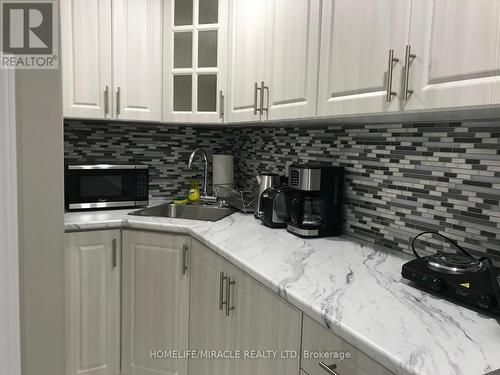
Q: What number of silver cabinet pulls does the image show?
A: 12